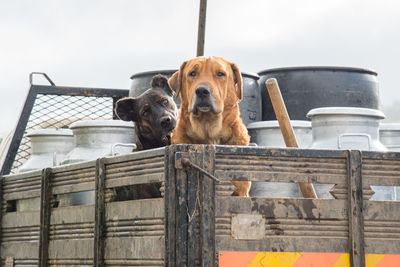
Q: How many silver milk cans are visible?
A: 5